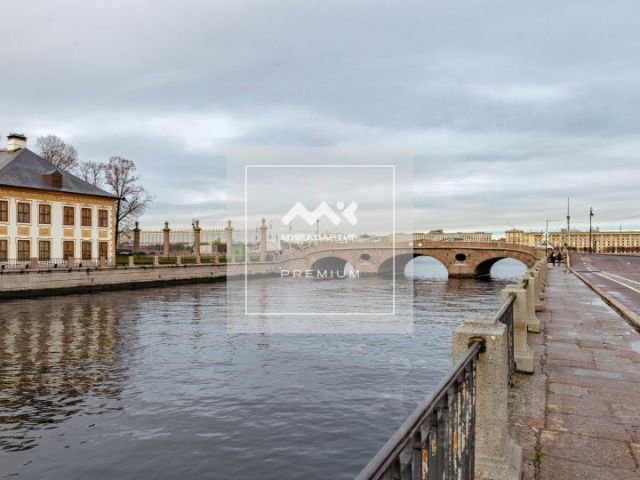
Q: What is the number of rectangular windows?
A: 12